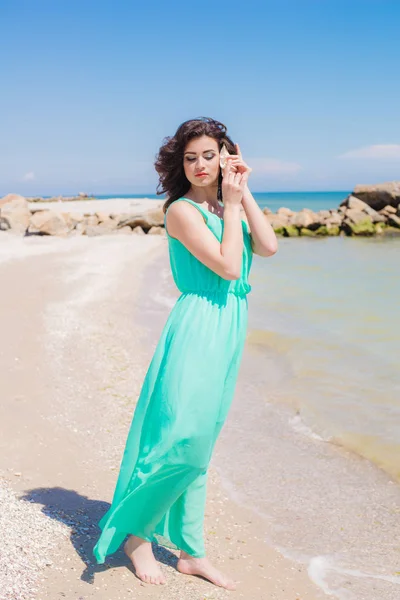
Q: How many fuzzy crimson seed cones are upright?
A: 0